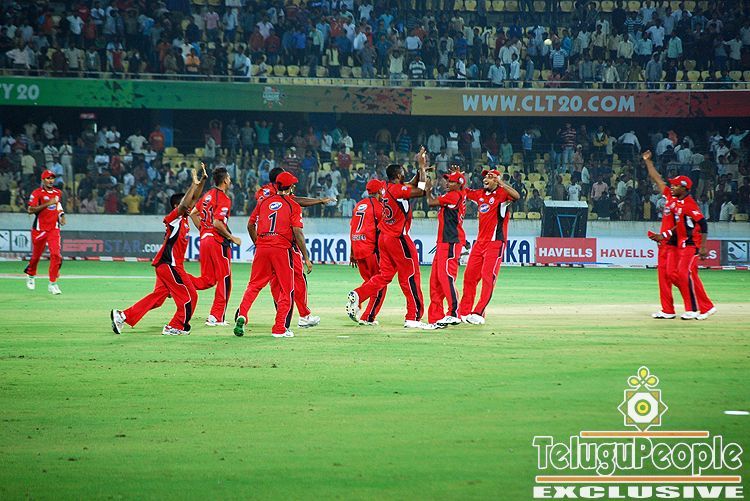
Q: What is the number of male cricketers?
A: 11